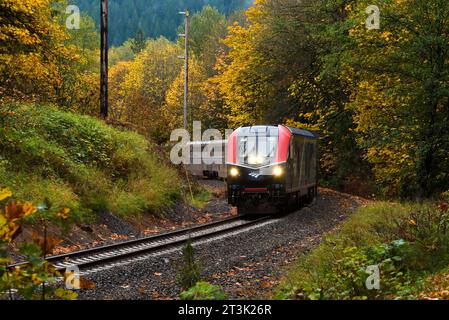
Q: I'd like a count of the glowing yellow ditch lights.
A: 2